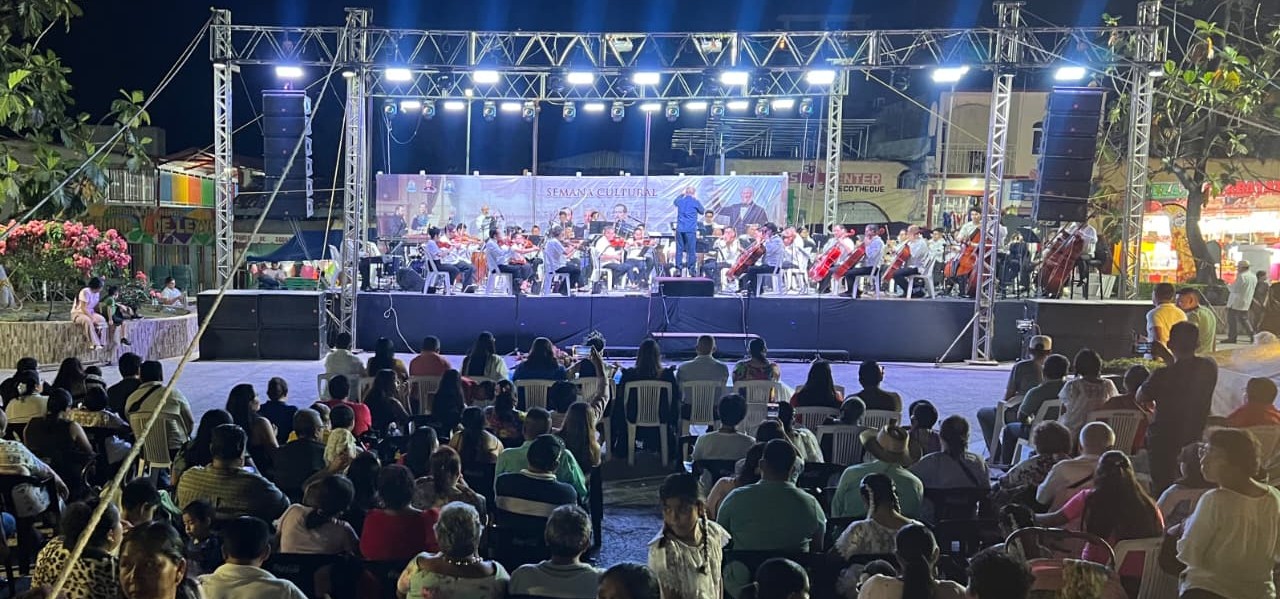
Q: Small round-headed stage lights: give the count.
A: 10